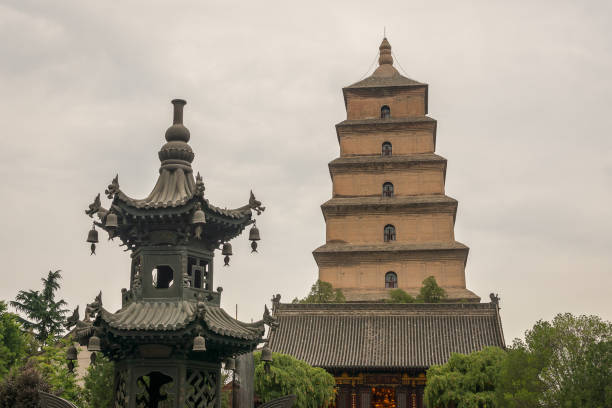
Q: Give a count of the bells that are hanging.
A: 10